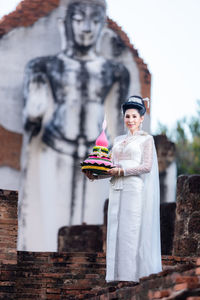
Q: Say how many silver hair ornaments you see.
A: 2